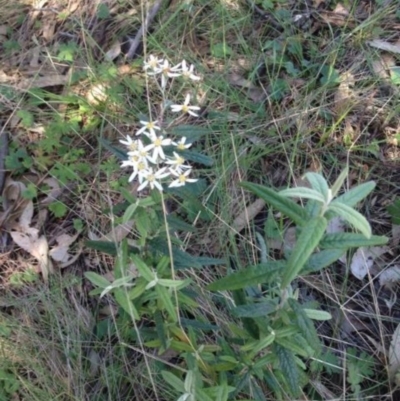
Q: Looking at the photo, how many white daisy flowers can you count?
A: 14